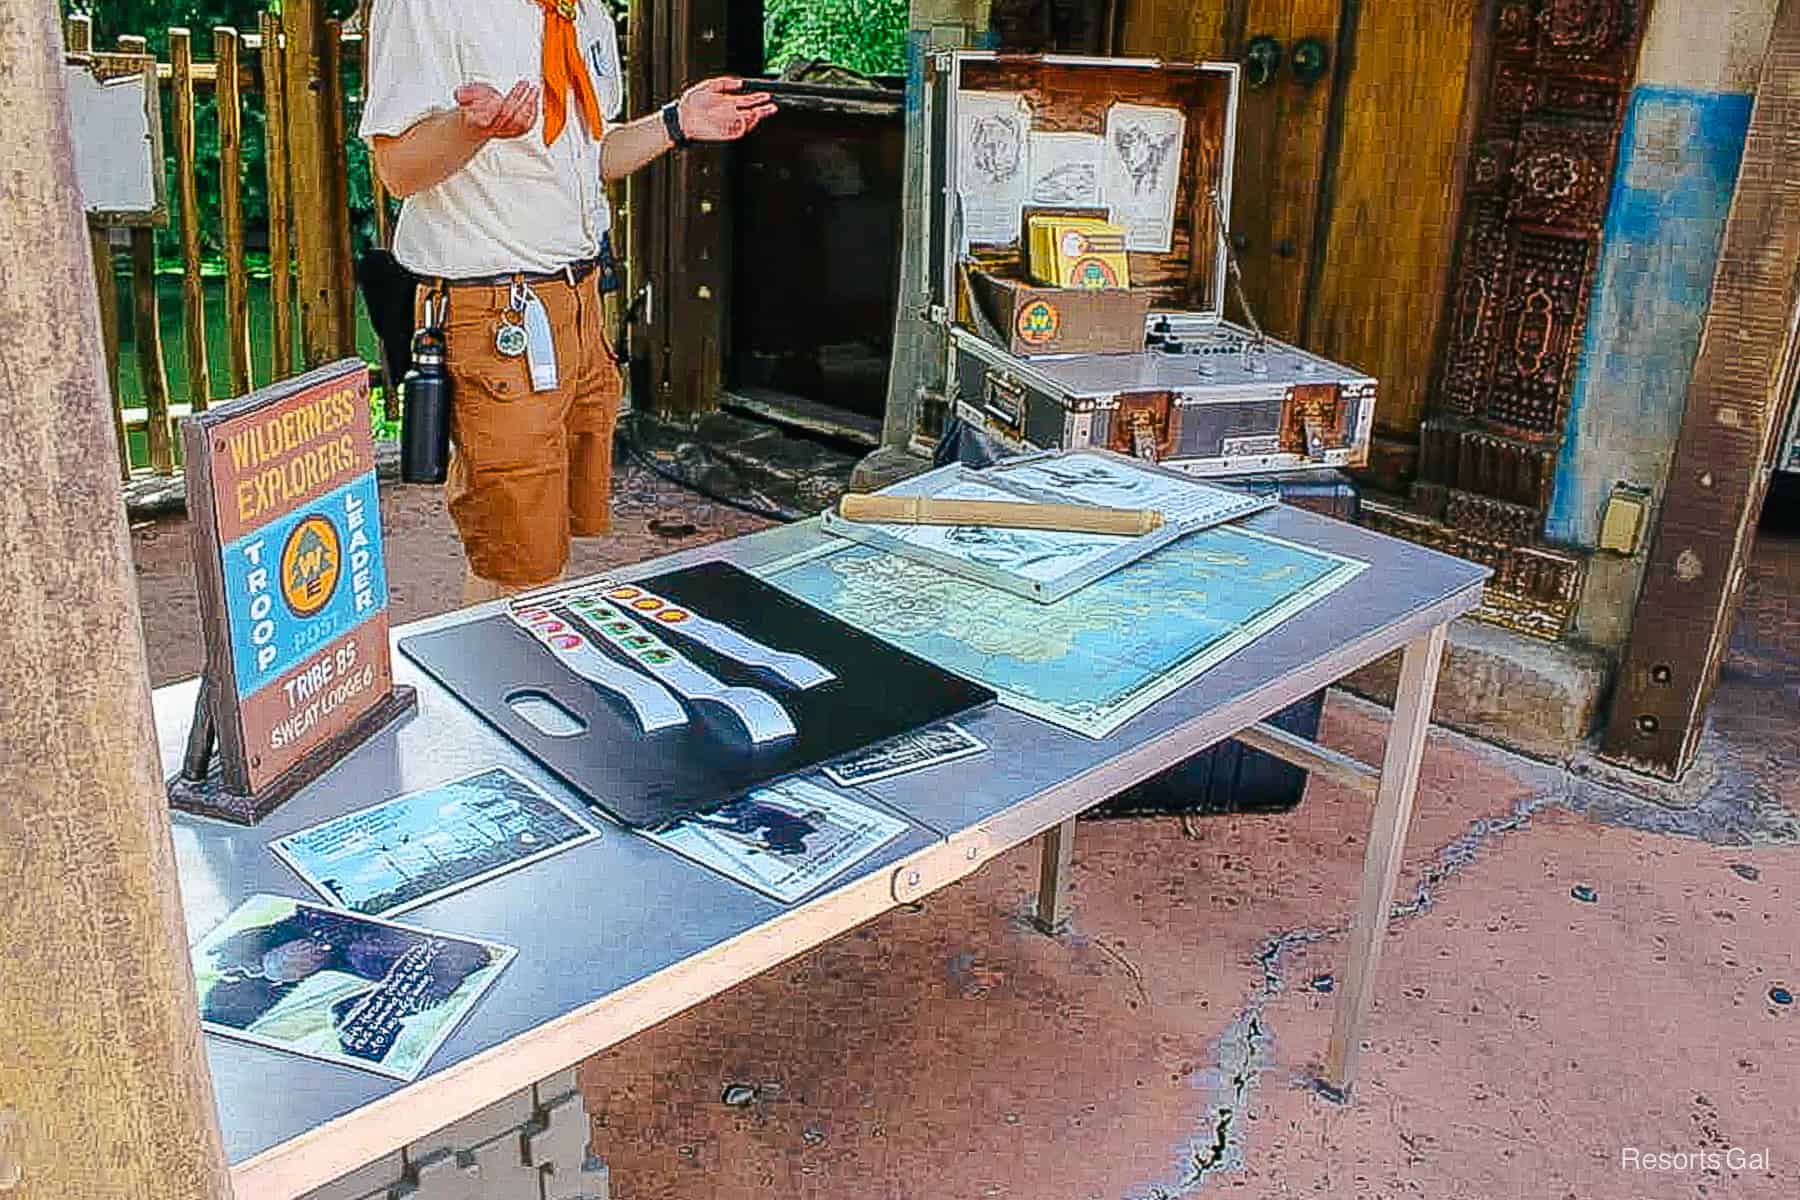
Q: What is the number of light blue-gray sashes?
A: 3